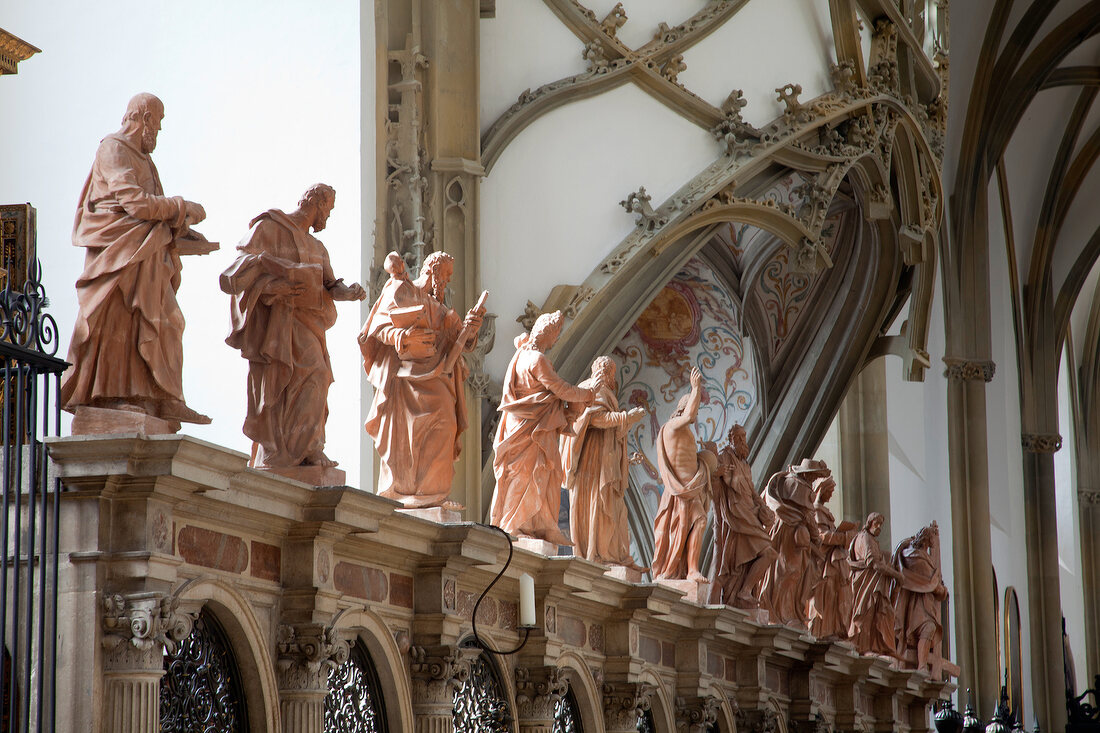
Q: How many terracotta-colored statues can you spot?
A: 11